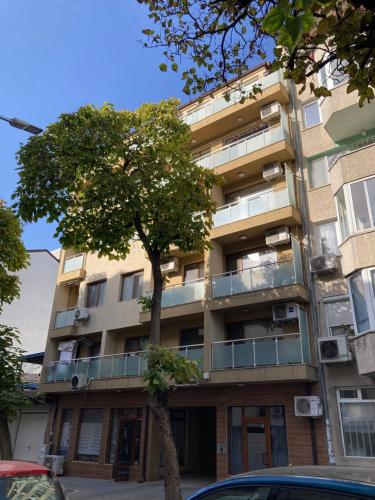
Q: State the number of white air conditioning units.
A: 11